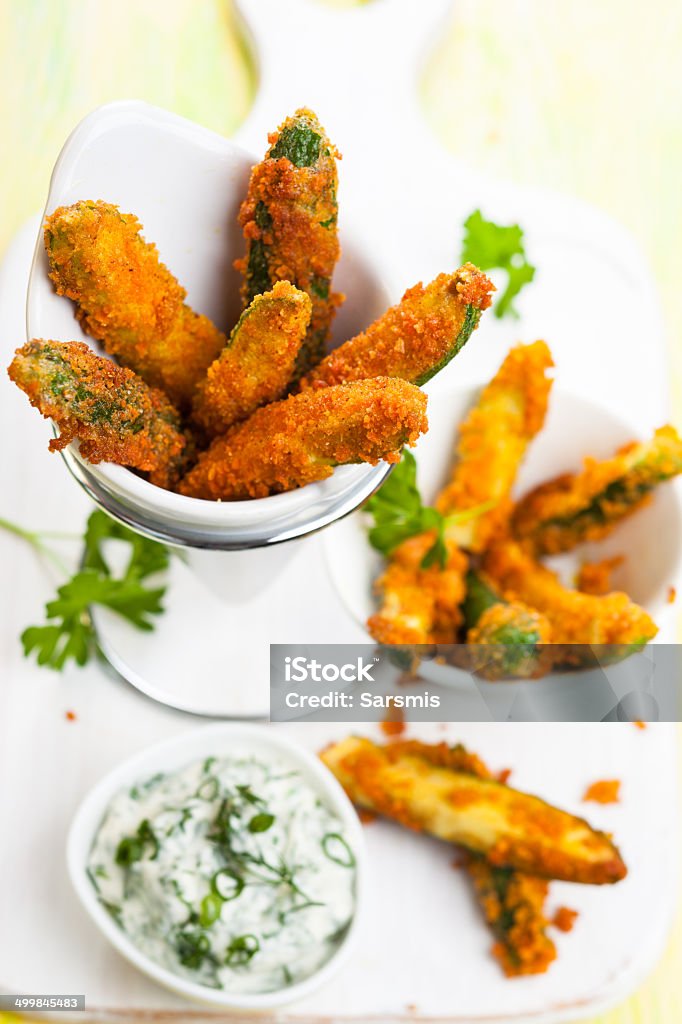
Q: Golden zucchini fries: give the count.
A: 13